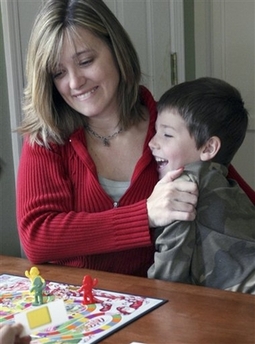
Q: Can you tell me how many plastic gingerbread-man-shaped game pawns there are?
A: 3